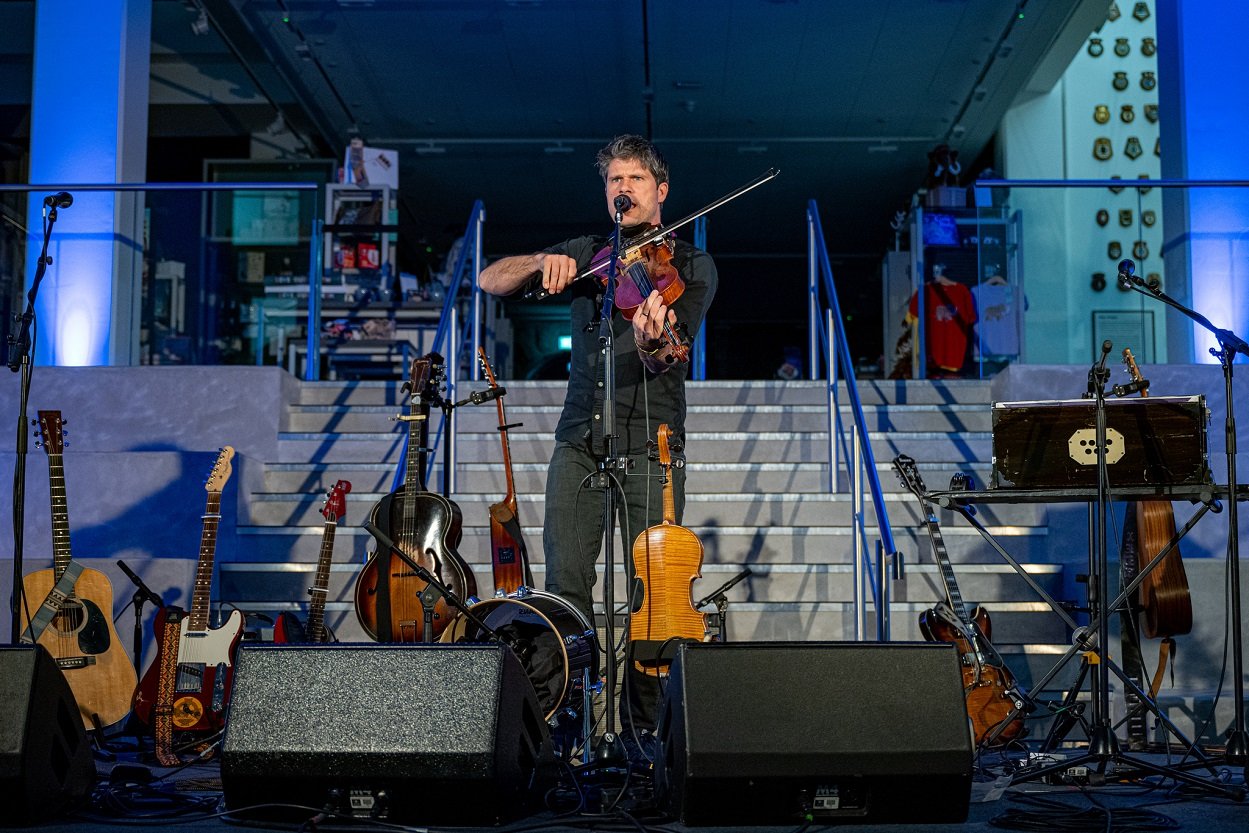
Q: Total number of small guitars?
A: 1